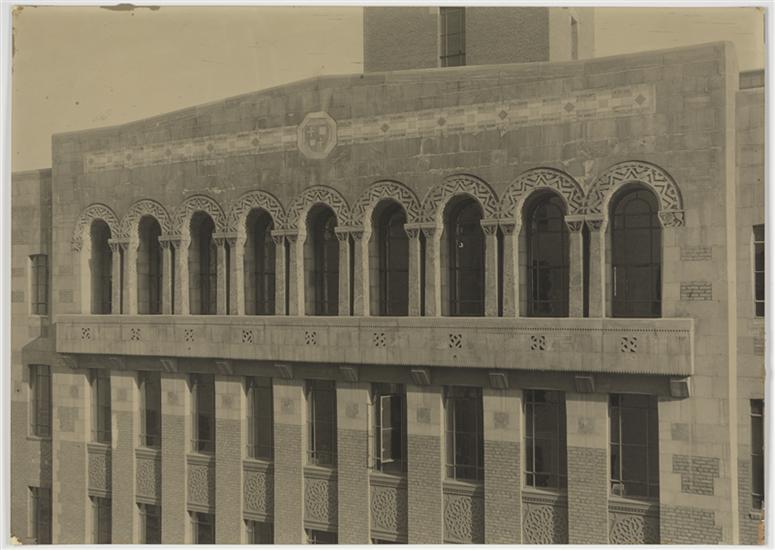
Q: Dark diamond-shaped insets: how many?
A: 10